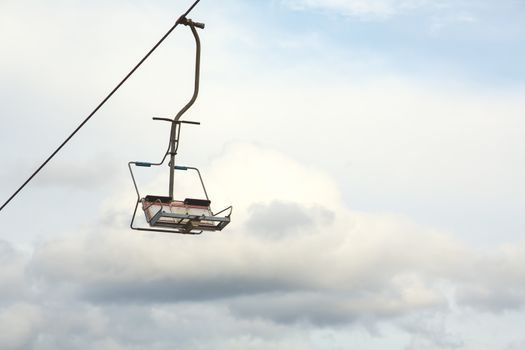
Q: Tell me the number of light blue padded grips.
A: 2